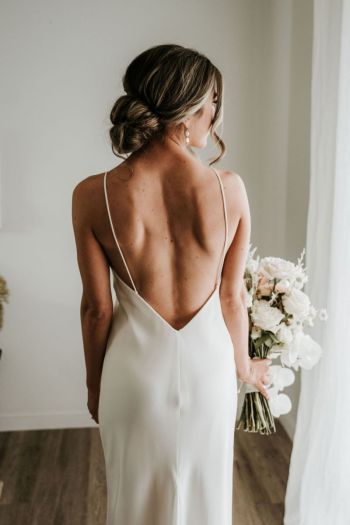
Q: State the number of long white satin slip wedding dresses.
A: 1